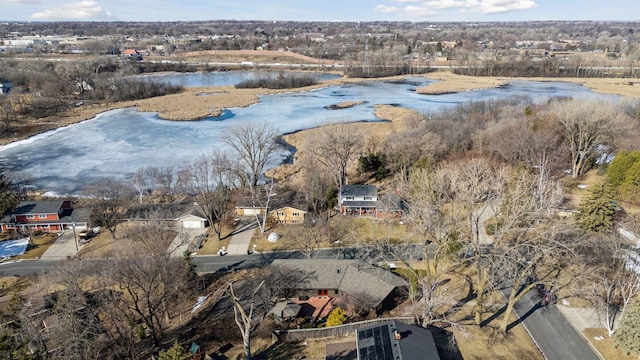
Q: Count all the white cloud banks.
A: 2